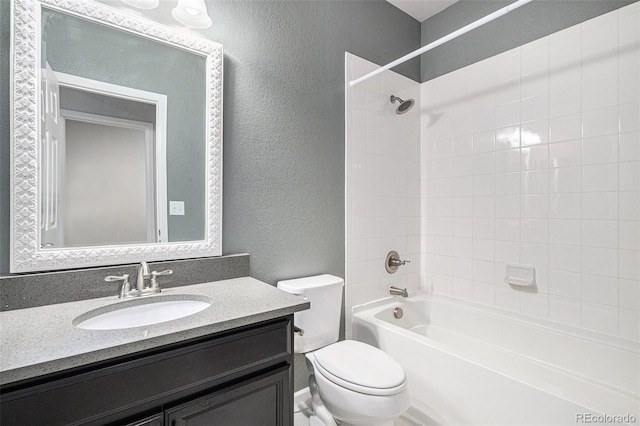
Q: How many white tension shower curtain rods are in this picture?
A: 1